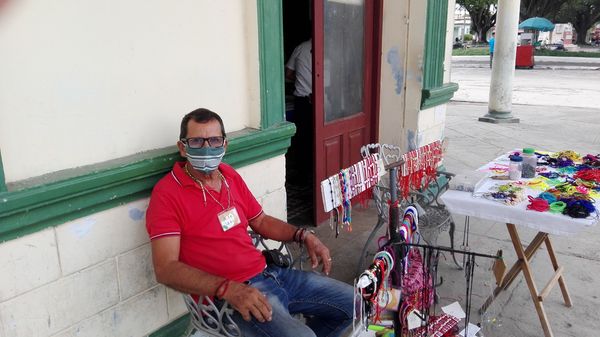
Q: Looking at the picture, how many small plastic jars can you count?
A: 2